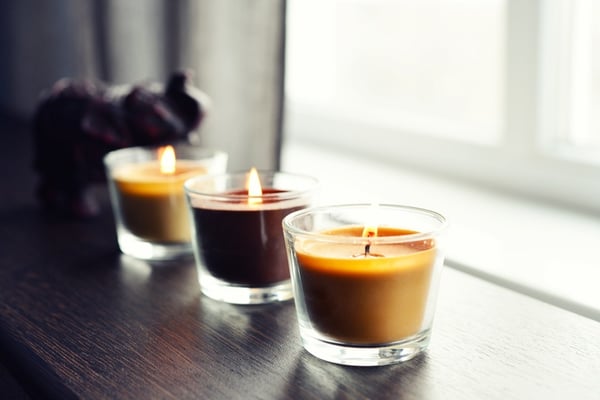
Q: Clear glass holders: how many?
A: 3